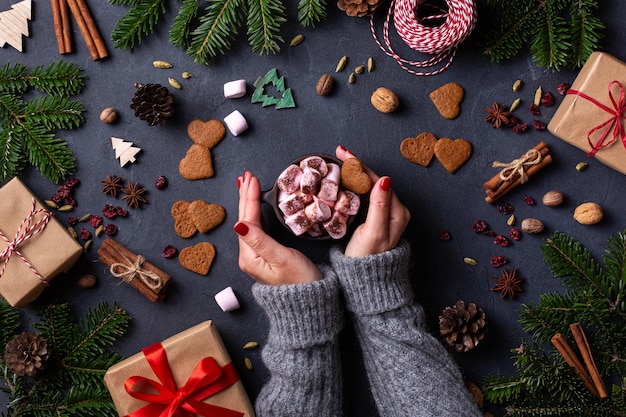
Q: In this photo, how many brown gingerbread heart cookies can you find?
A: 9